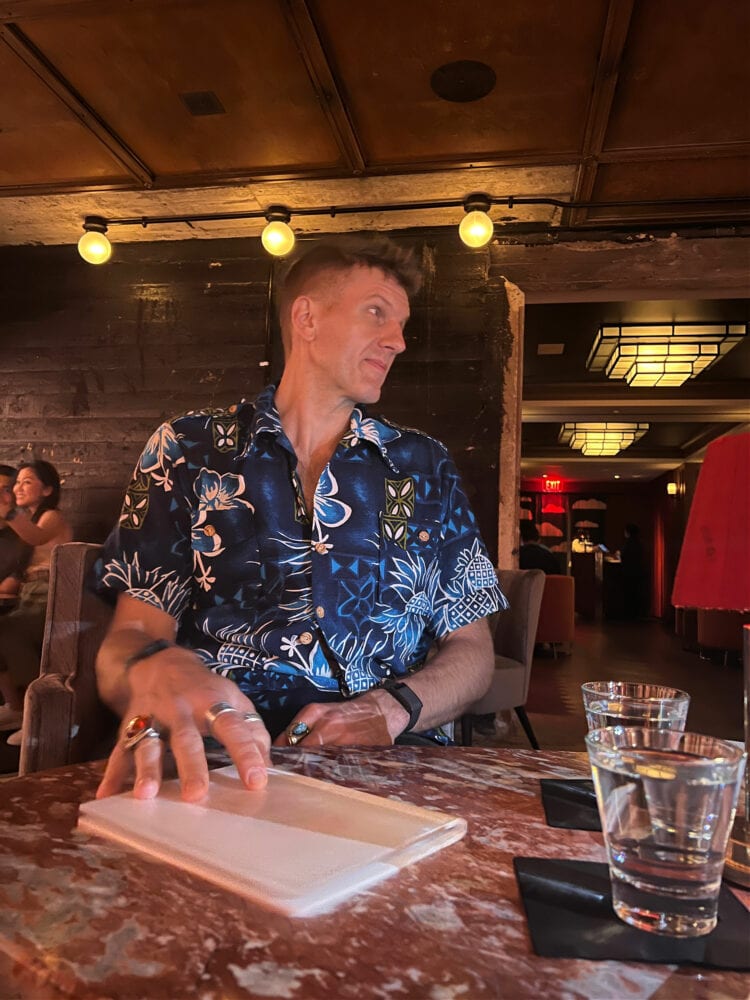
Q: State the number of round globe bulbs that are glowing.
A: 3